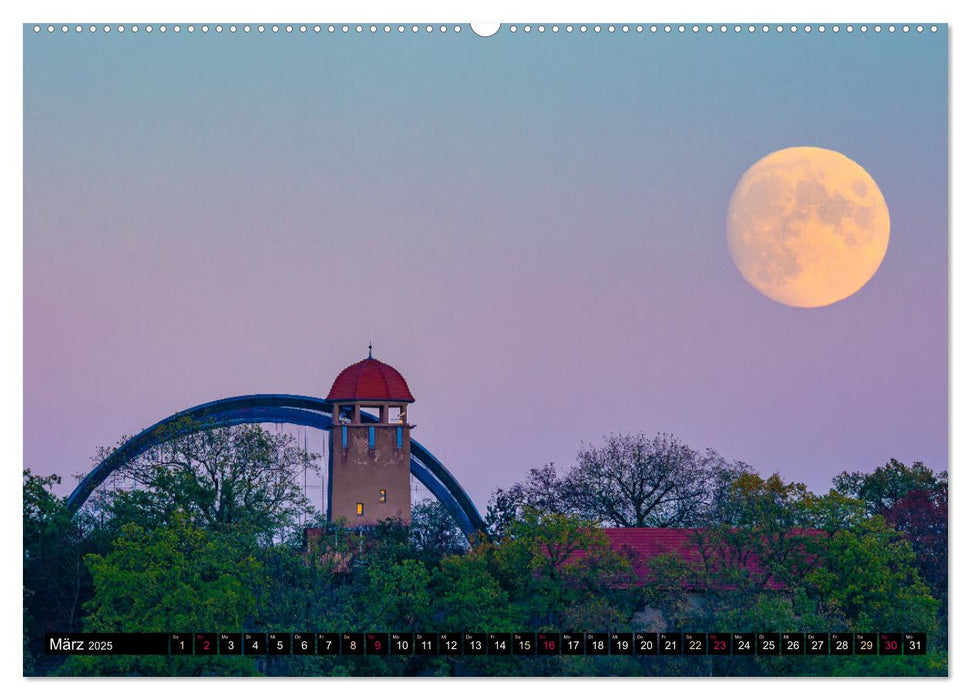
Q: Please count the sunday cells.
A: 5